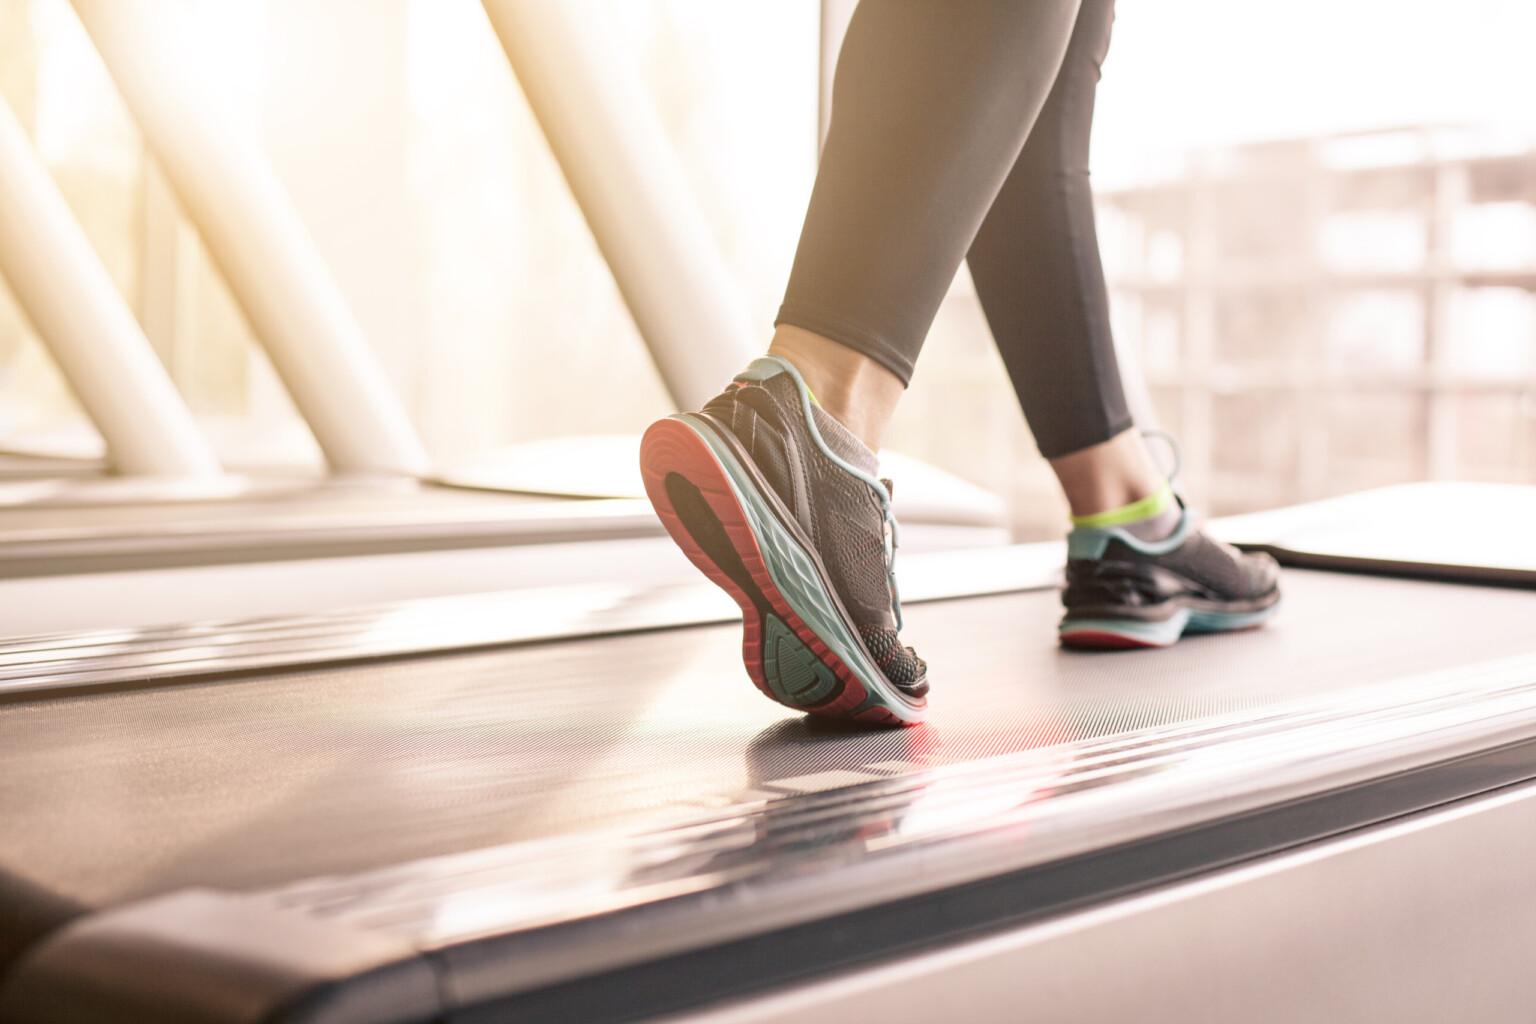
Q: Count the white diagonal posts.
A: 3